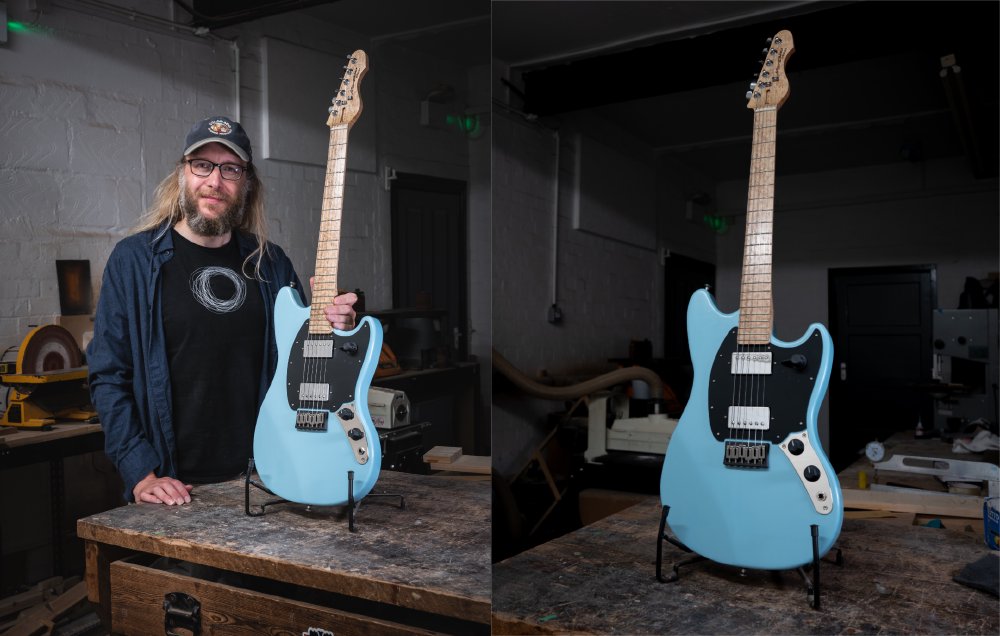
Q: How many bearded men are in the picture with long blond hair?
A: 1